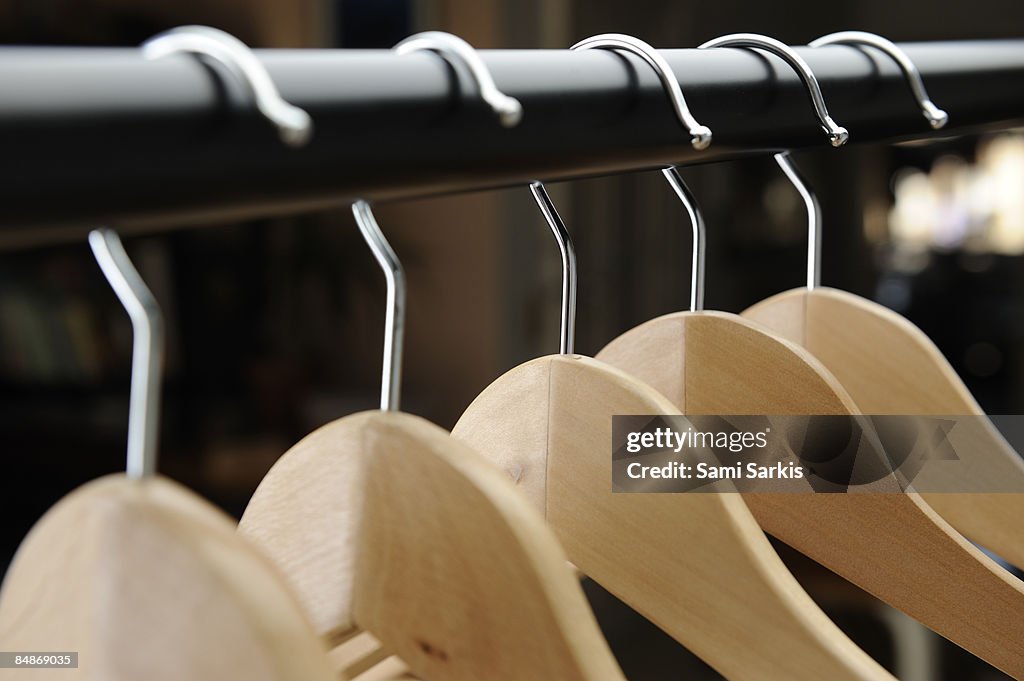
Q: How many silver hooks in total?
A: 5